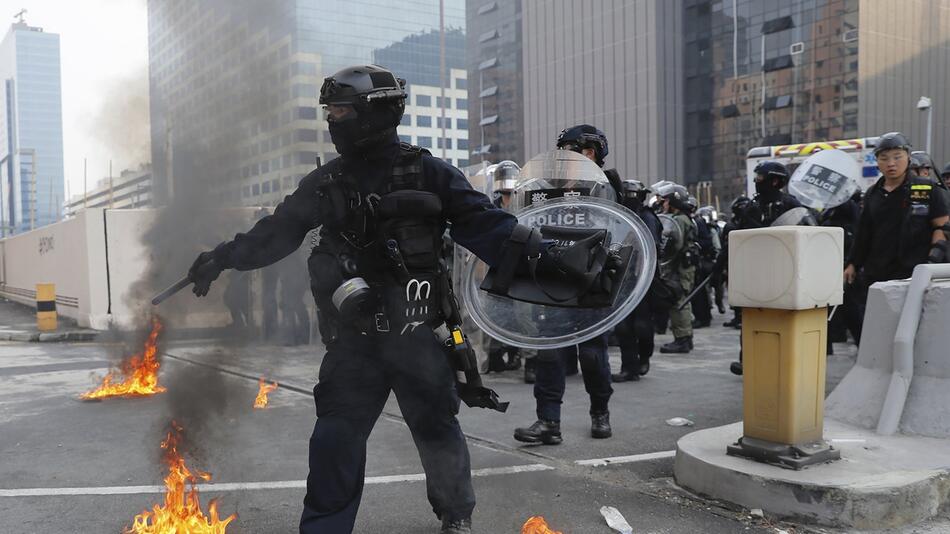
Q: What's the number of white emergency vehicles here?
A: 1